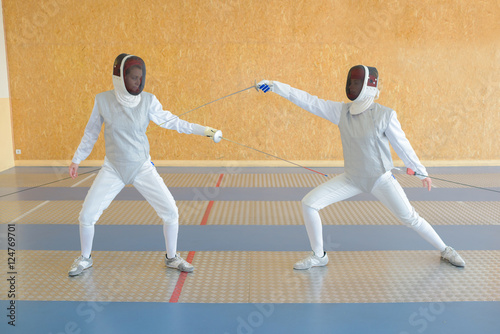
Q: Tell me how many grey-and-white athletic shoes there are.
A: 4